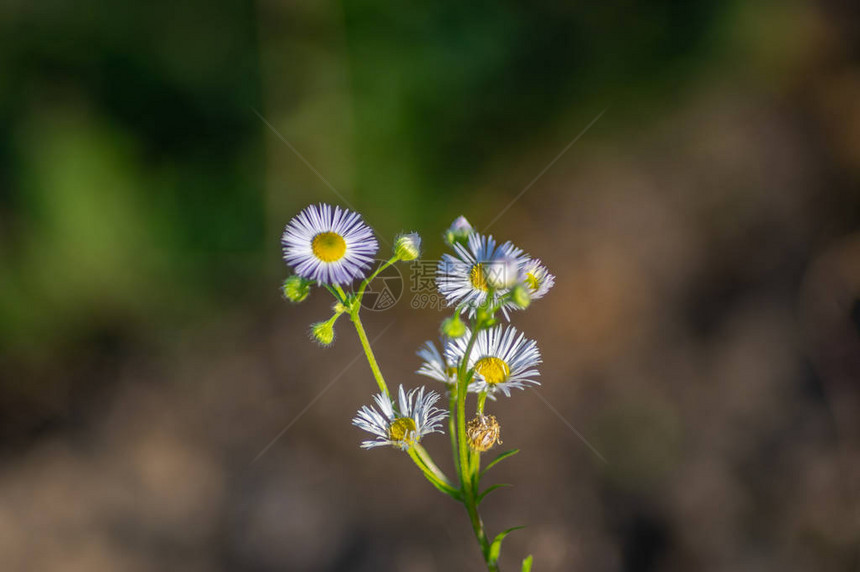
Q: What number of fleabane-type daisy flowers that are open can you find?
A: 6